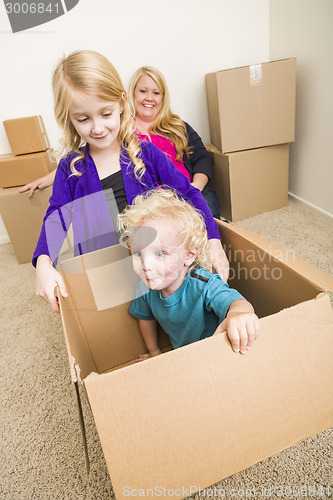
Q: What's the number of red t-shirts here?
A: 0